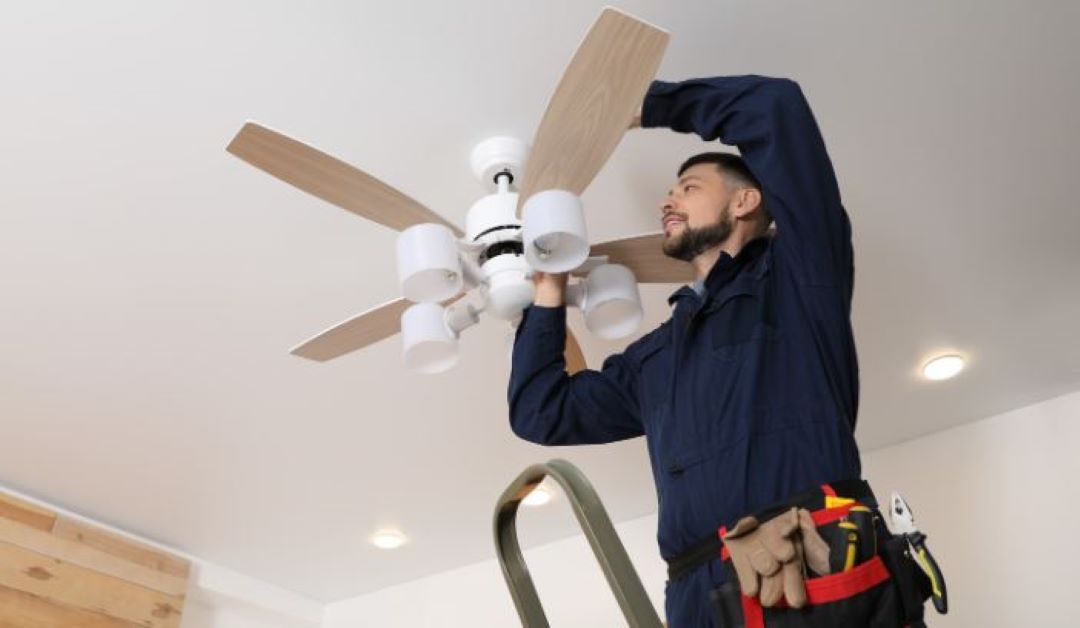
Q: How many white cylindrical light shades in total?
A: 4